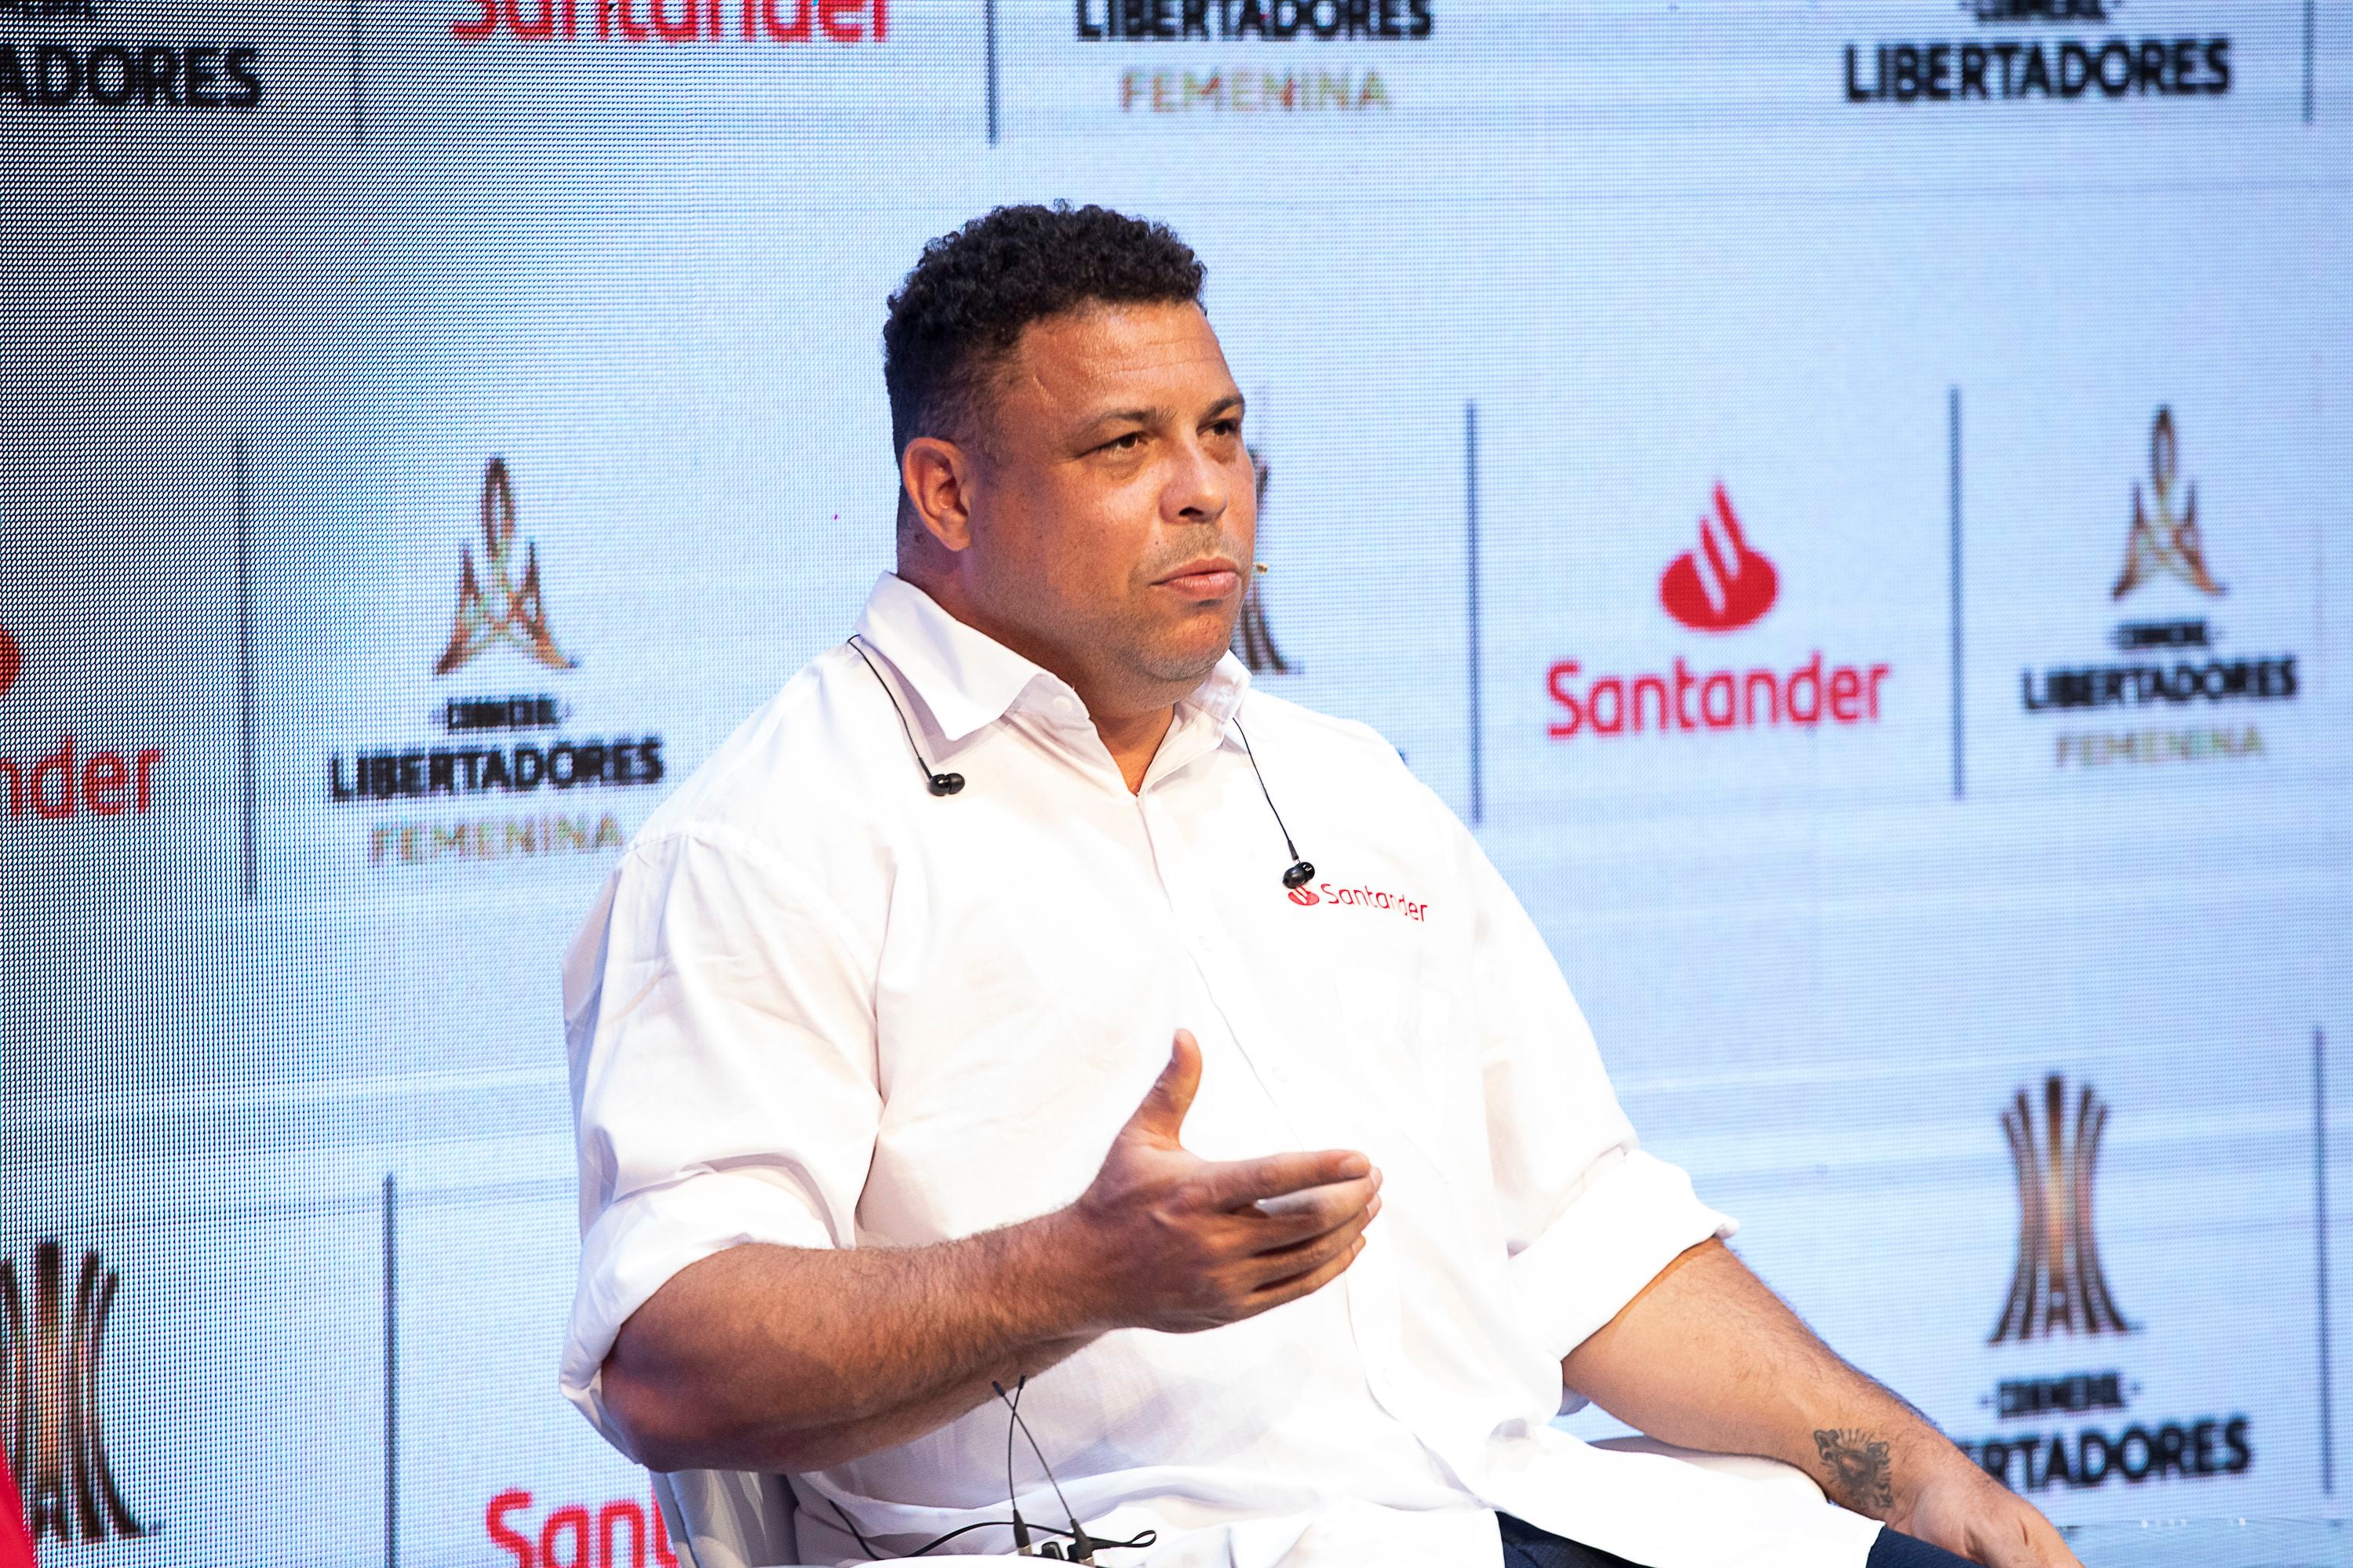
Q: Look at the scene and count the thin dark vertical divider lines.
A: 8